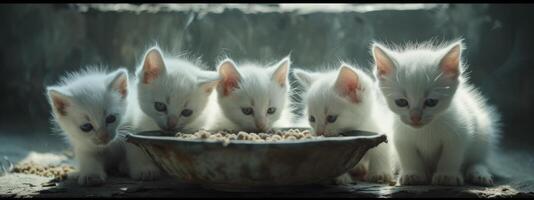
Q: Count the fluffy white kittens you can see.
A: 5